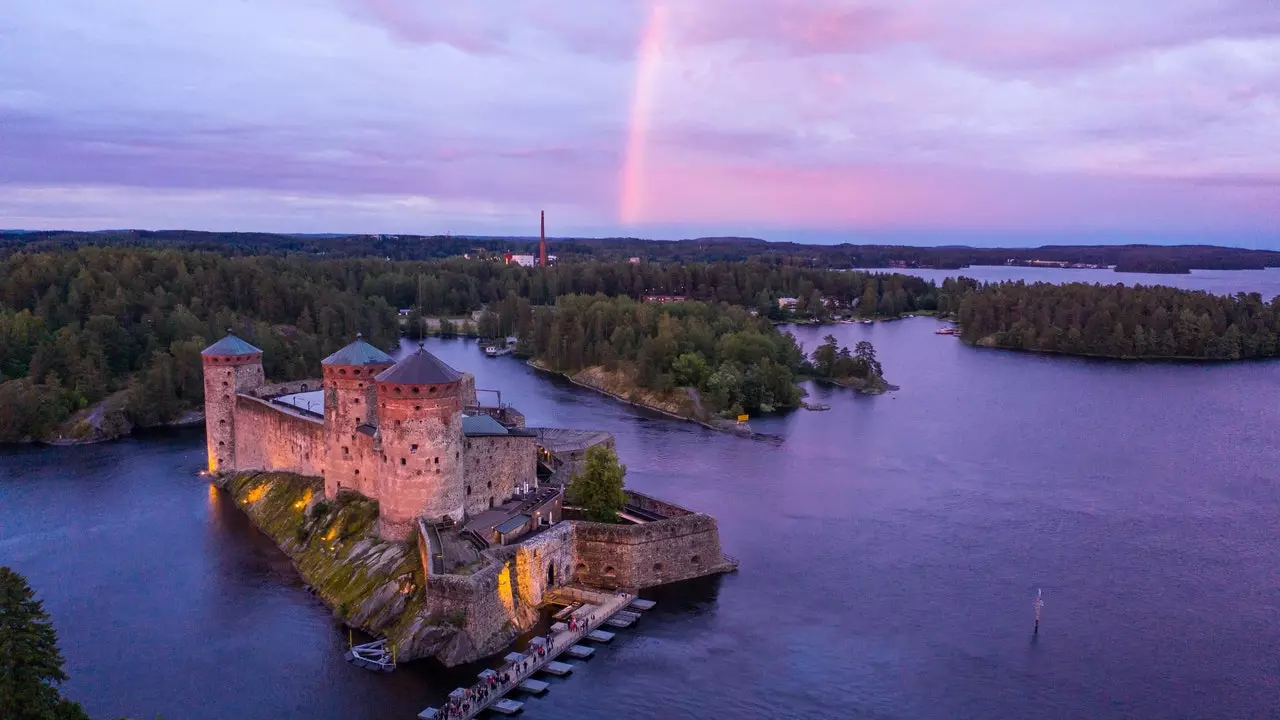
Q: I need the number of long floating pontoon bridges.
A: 1